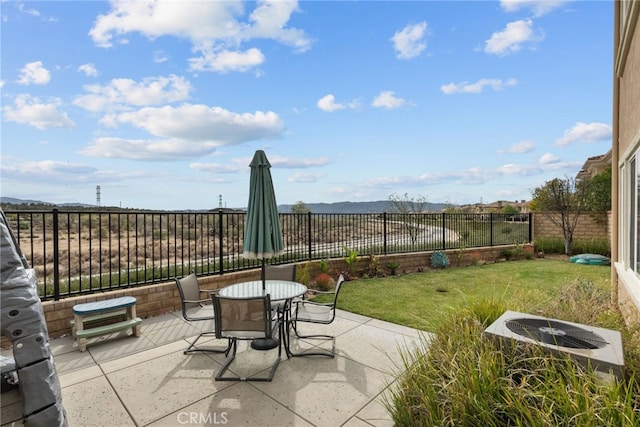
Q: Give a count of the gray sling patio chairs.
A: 4